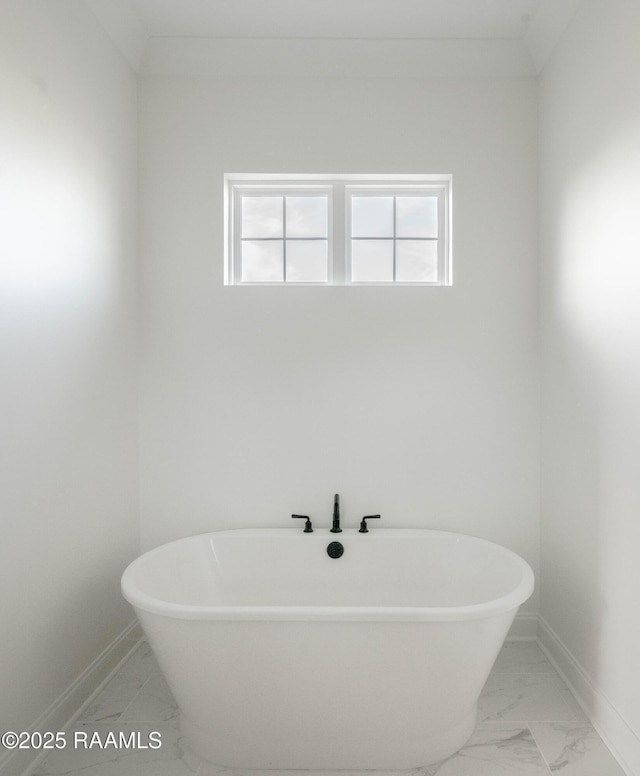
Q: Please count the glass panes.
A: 8